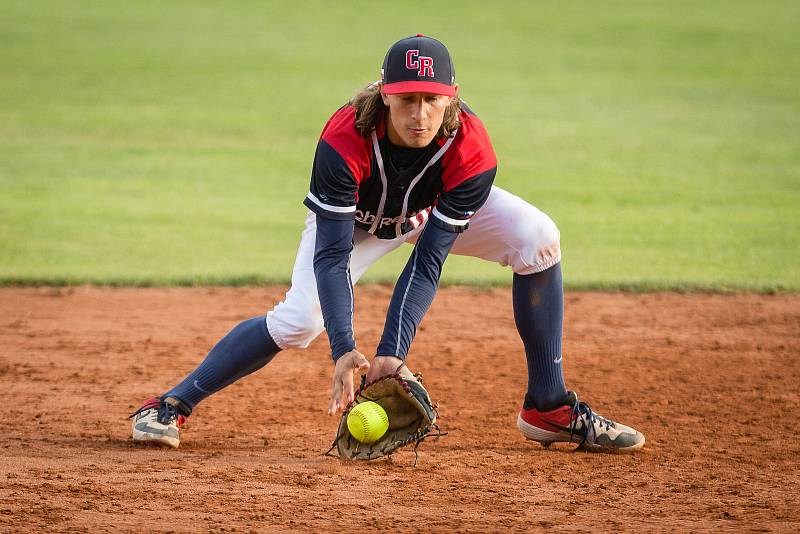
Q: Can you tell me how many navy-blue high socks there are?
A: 2